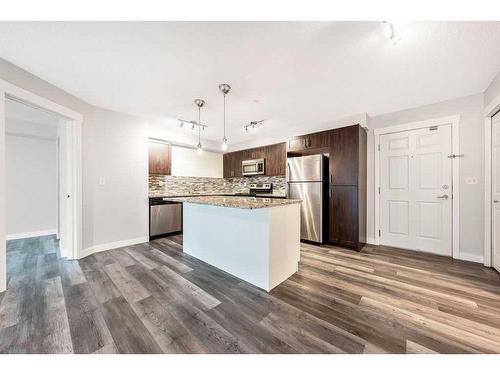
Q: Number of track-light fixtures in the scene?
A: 3